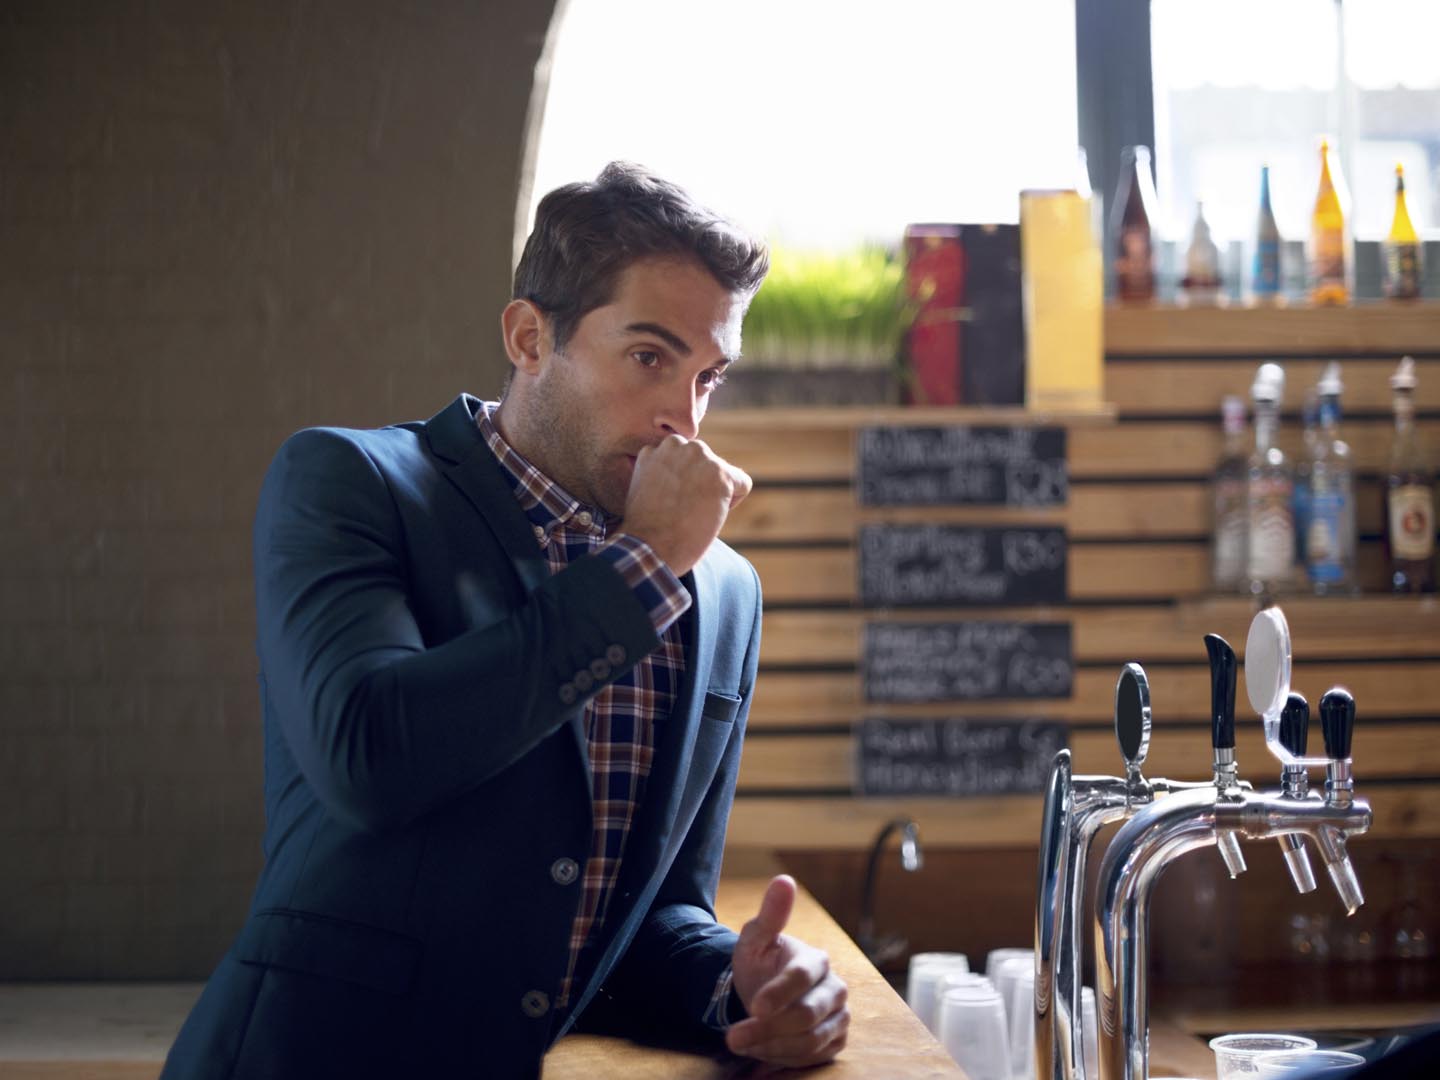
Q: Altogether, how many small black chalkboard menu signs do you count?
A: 4